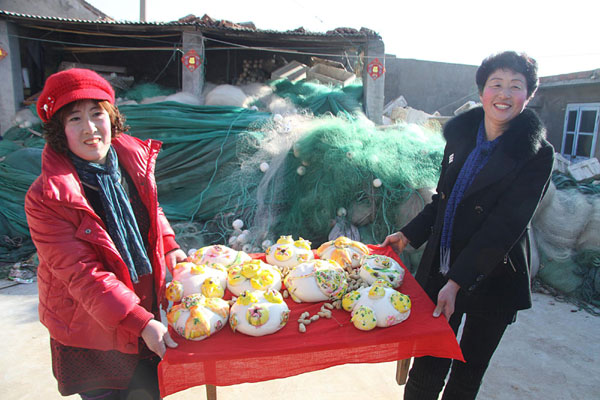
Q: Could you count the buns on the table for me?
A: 10